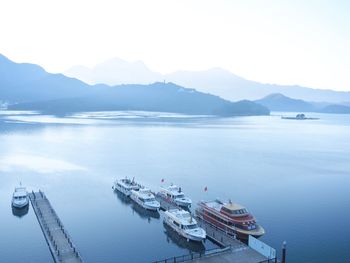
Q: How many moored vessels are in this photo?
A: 6